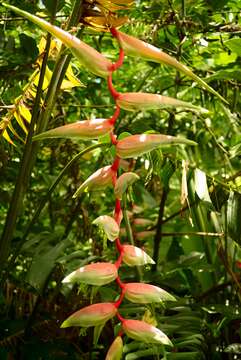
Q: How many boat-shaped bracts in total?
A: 14